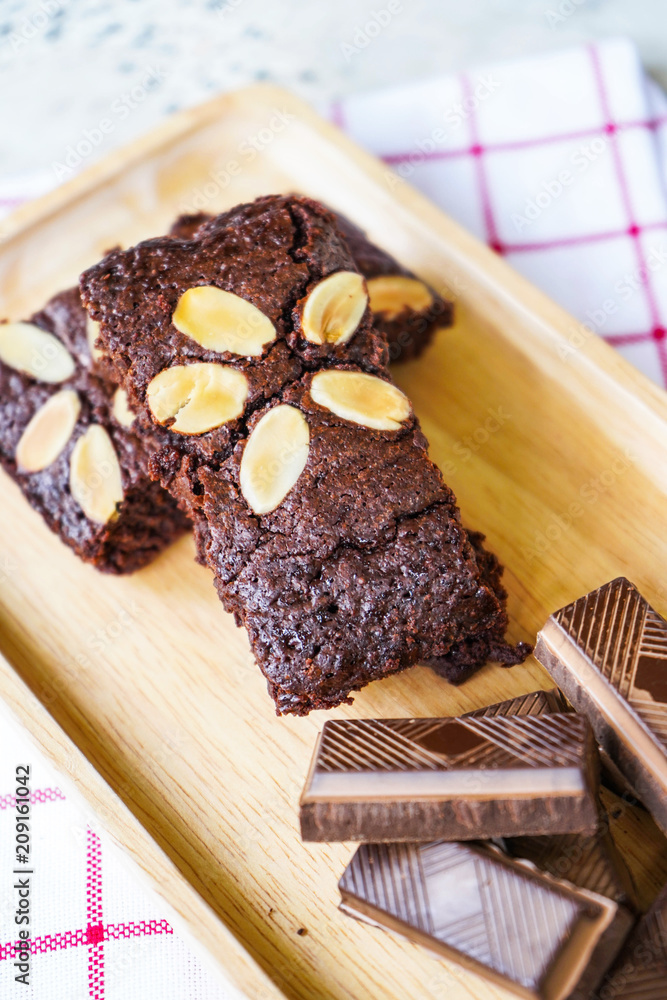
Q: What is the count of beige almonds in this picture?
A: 11